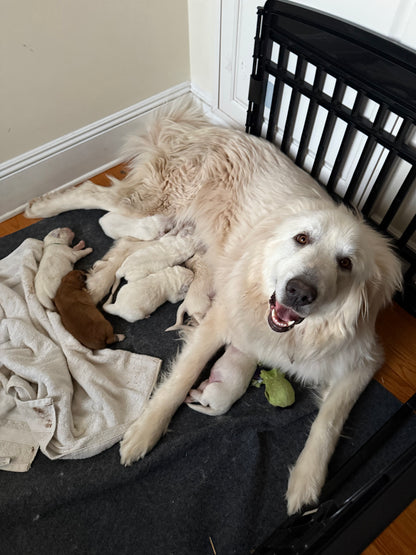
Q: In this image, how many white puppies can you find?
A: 6